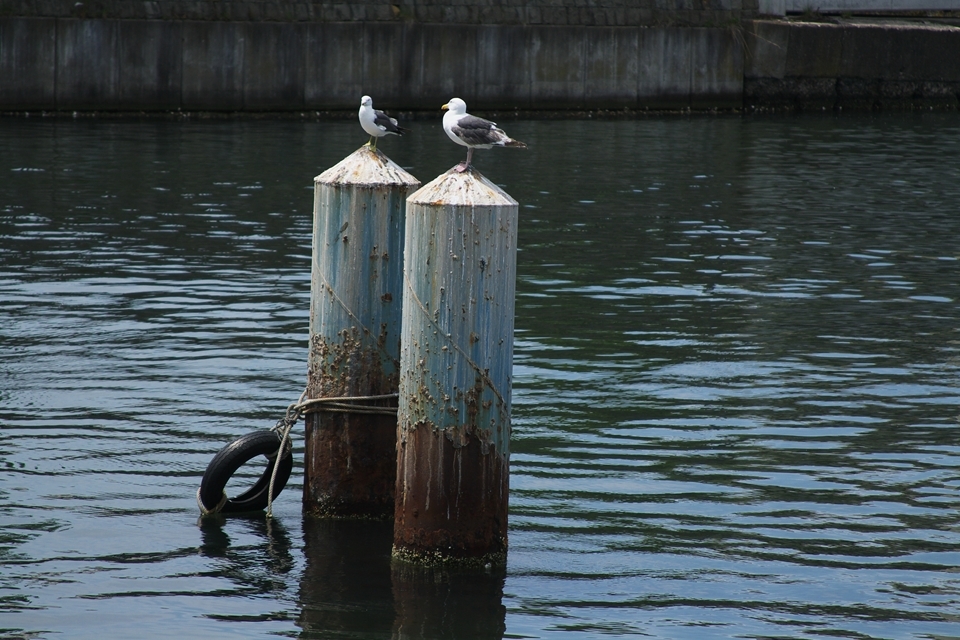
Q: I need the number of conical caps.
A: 2